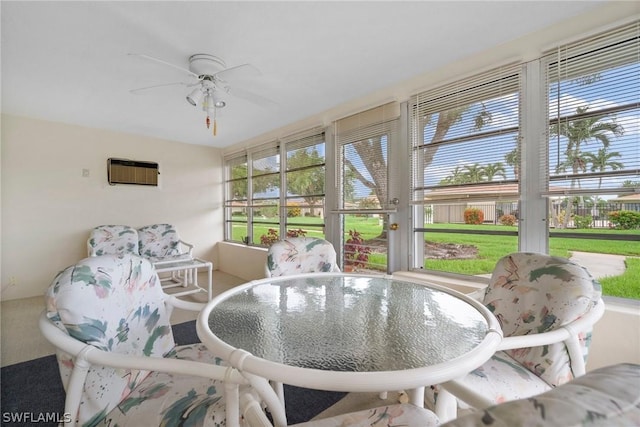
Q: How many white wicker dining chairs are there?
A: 4